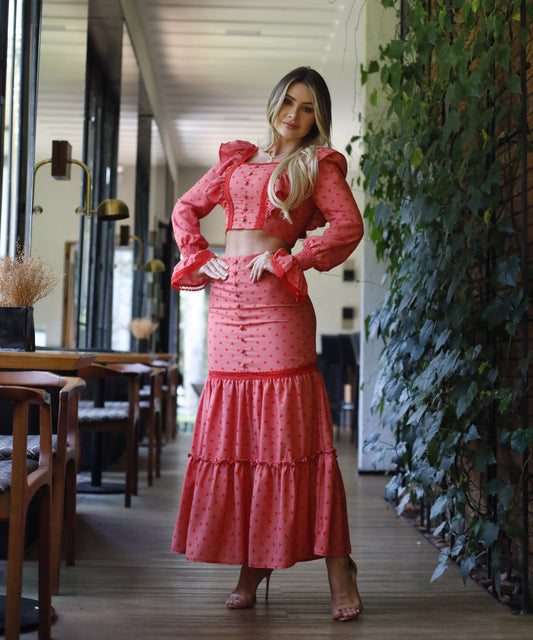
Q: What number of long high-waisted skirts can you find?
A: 1